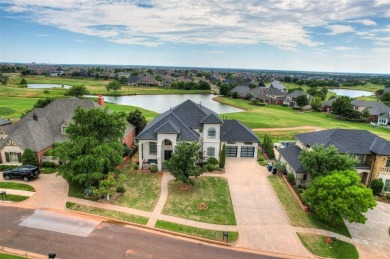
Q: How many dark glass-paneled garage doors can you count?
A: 2